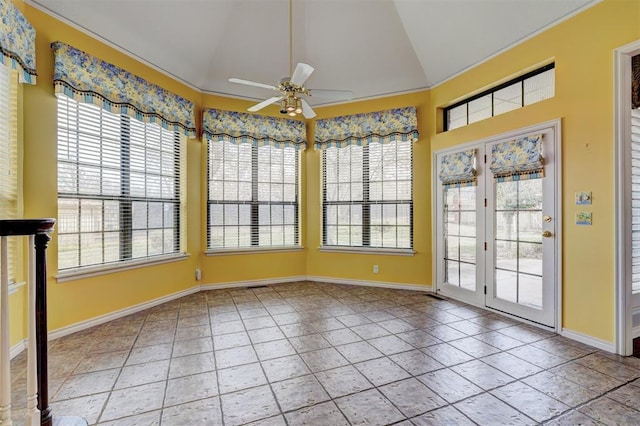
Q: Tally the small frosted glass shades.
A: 4